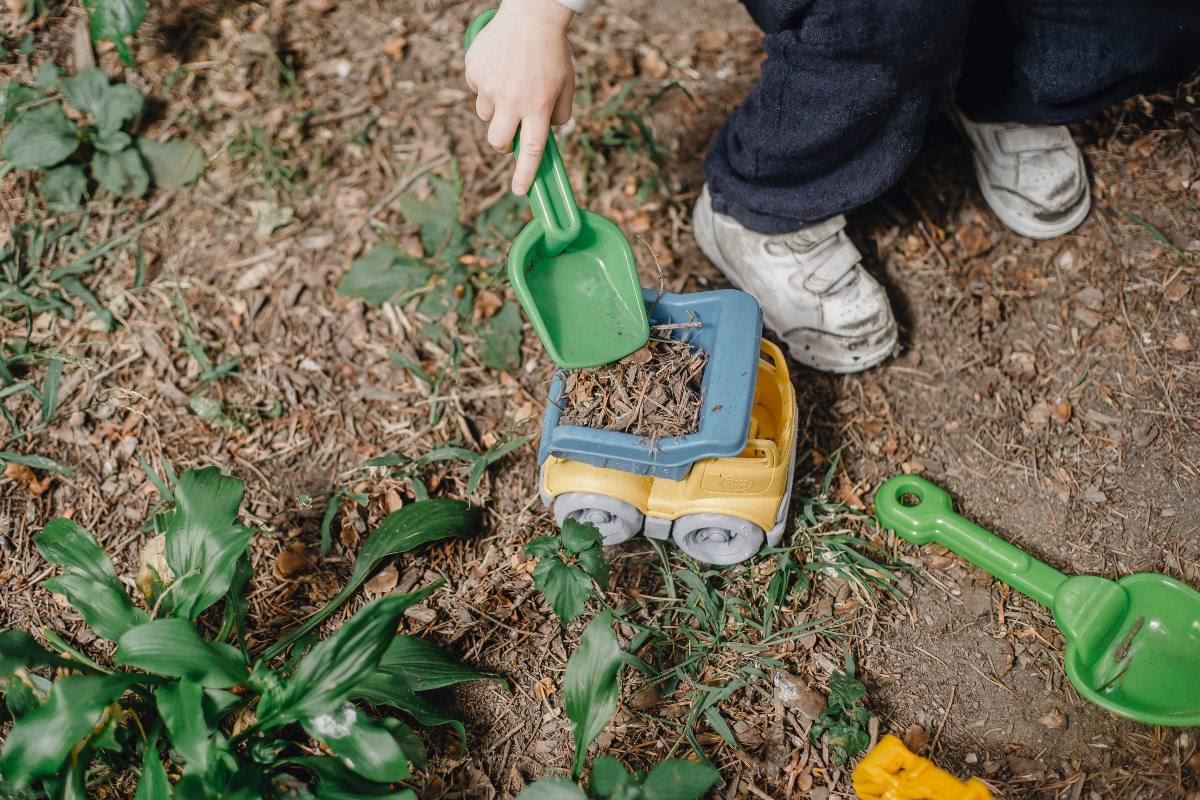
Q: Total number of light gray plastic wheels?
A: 2